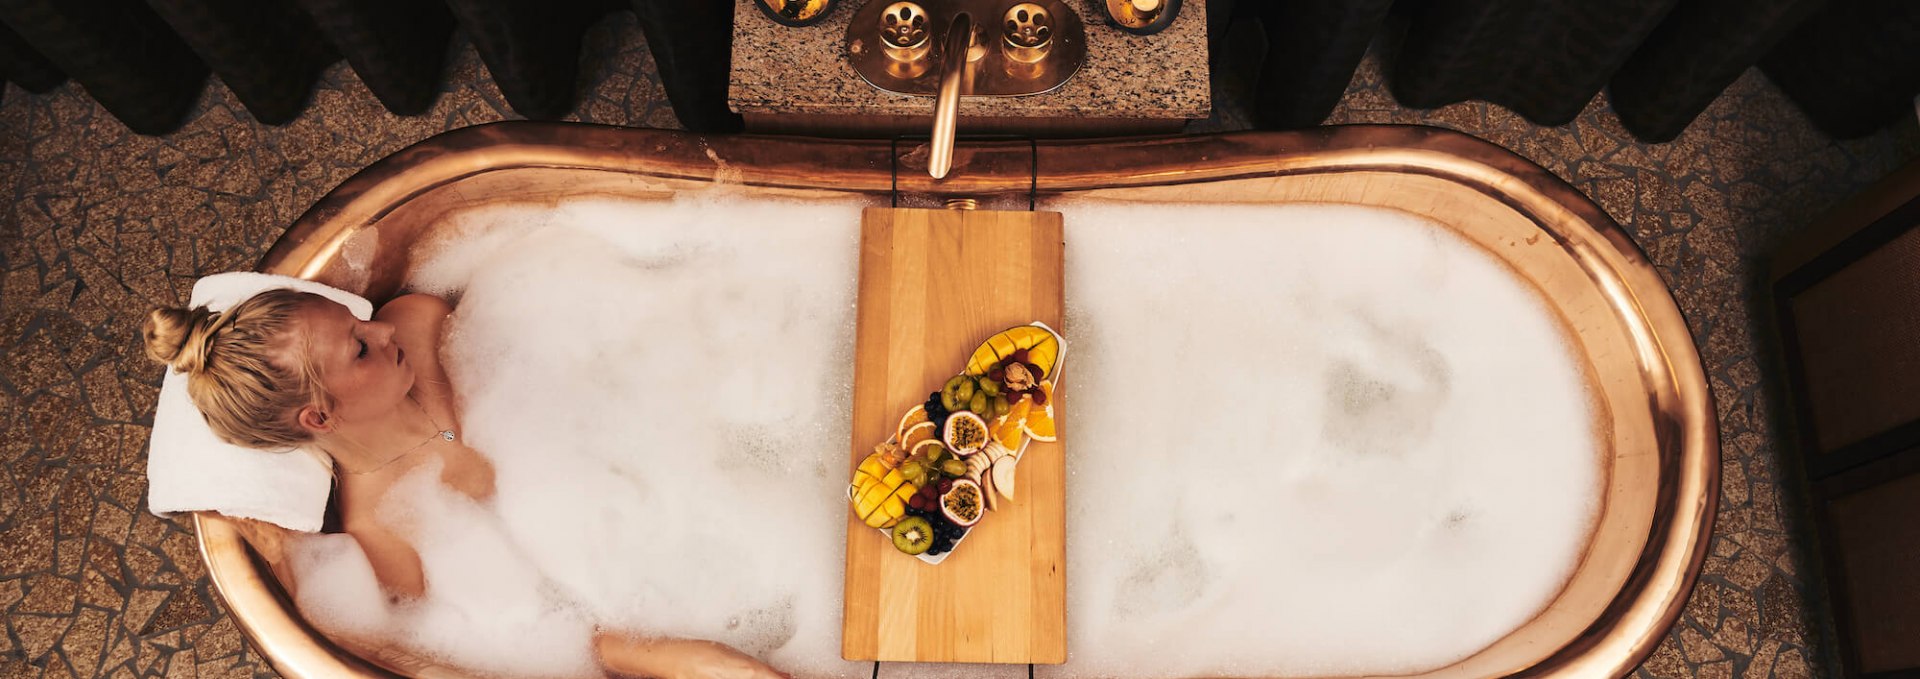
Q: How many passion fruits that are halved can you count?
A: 2